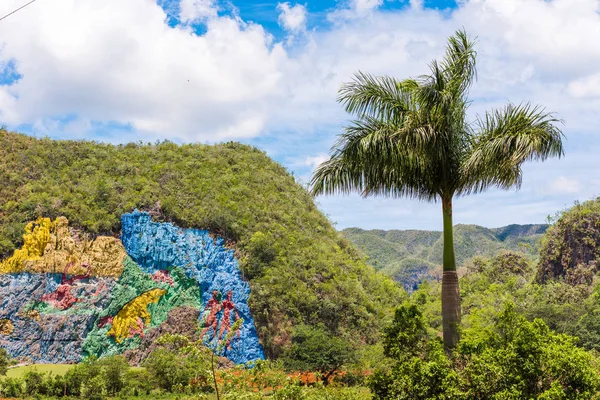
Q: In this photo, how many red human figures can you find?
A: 2